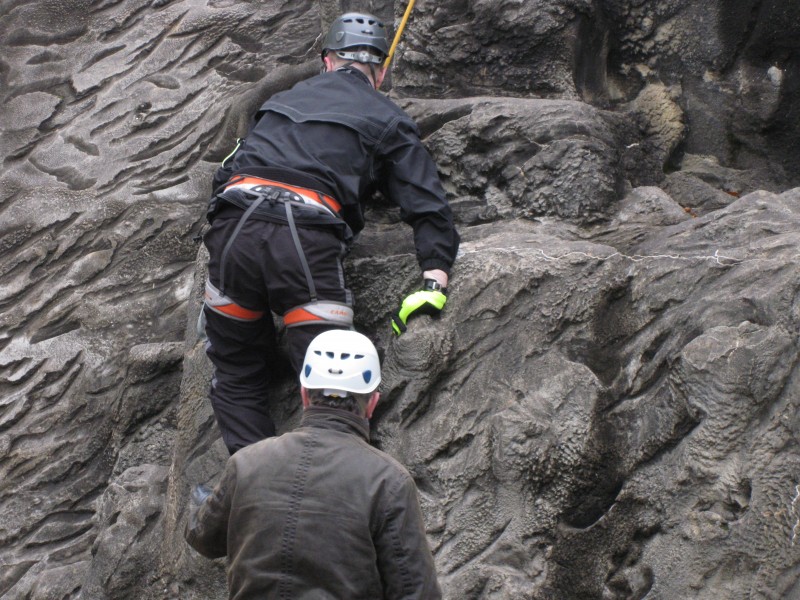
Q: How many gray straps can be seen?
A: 2